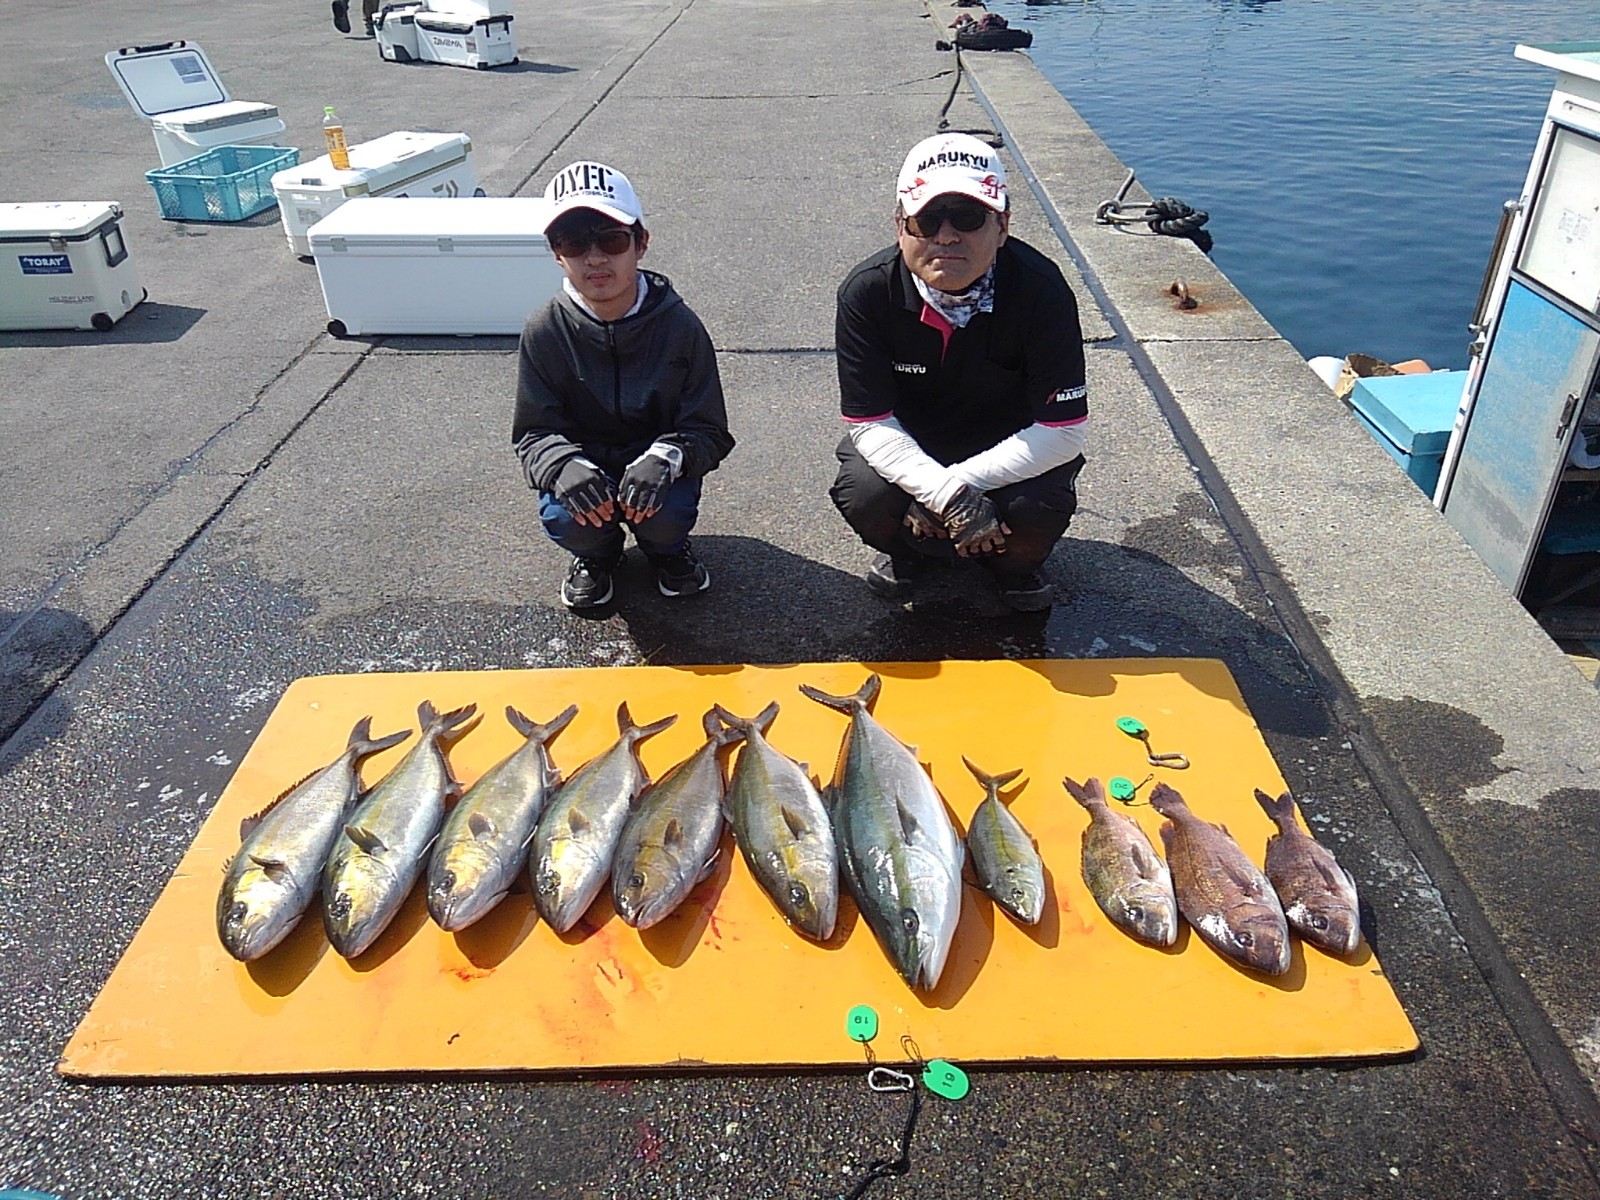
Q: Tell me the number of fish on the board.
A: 11